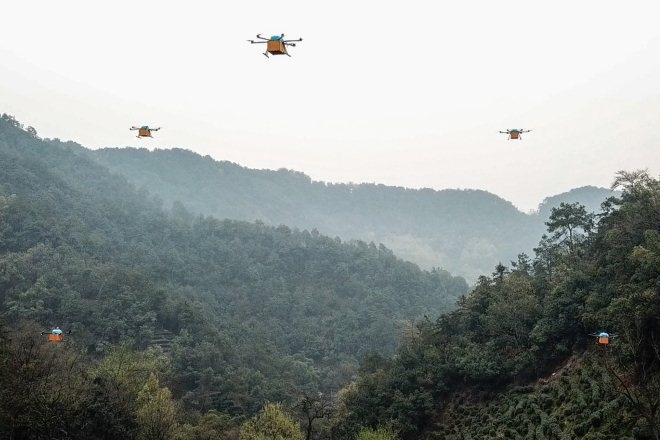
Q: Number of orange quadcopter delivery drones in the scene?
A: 5